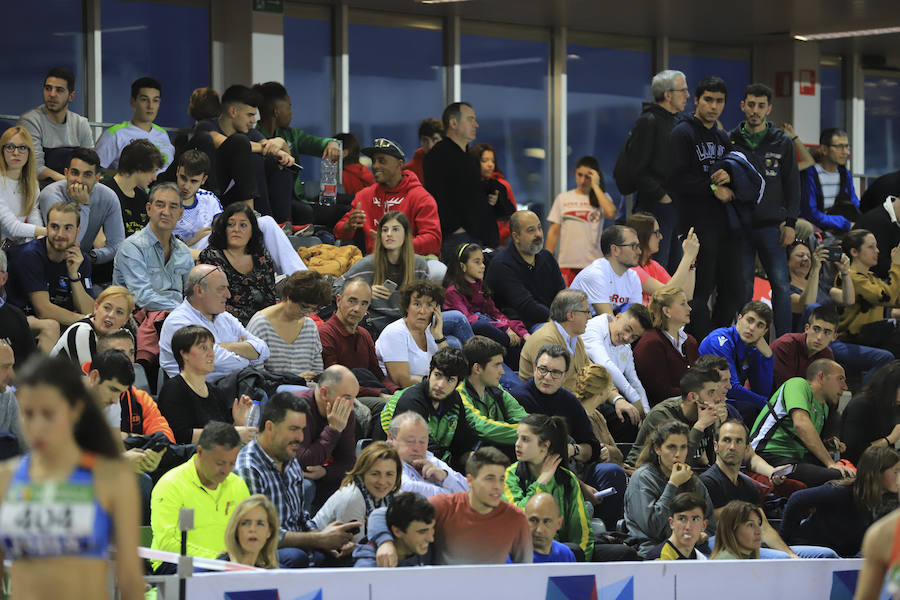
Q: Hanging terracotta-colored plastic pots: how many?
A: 0